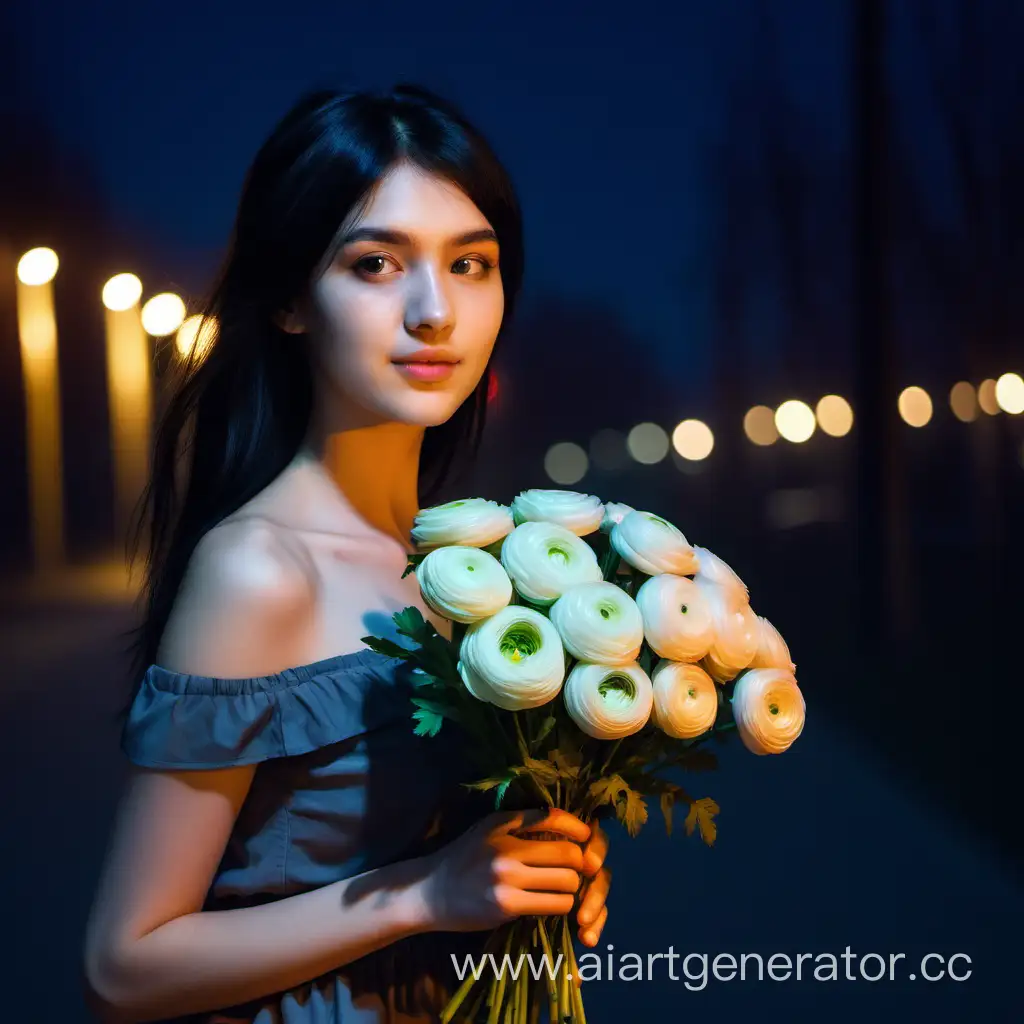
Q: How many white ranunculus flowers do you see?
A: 15